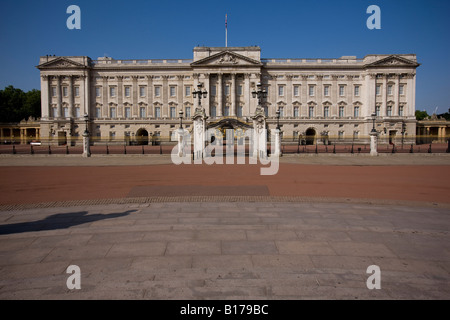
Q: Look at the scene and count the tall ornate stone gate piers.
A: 2